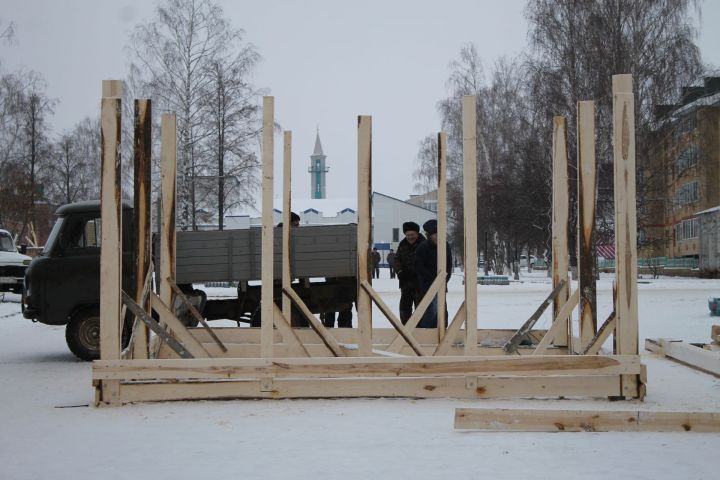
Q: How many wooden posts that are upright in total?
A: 11